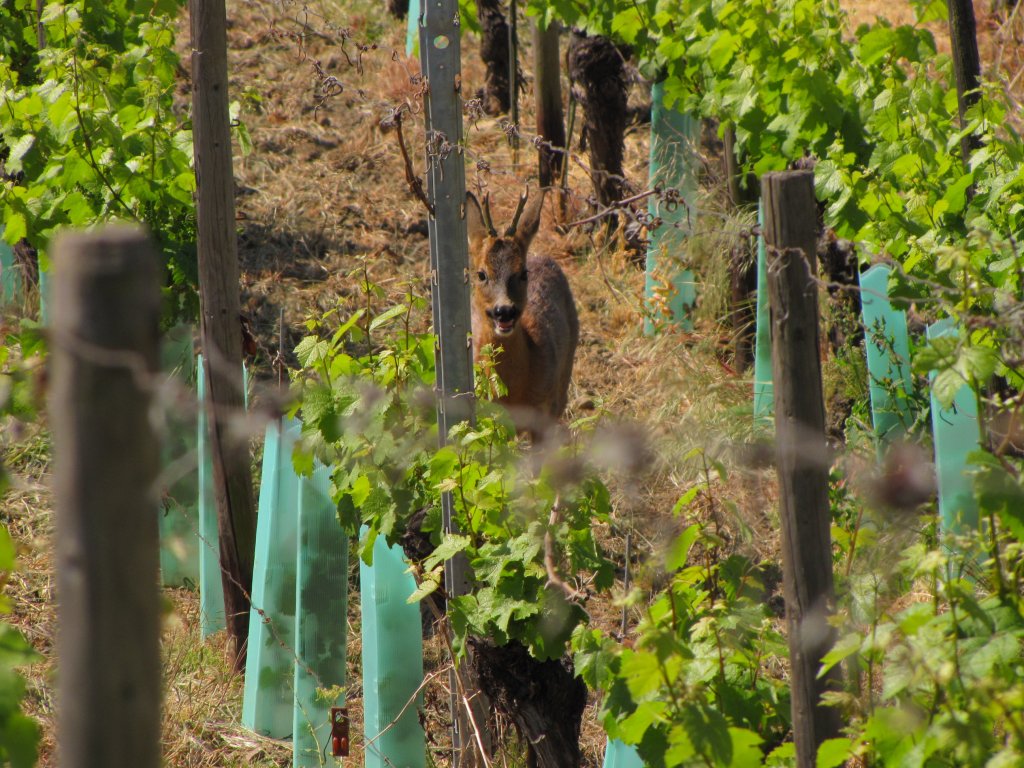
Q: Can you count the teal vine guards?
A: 13